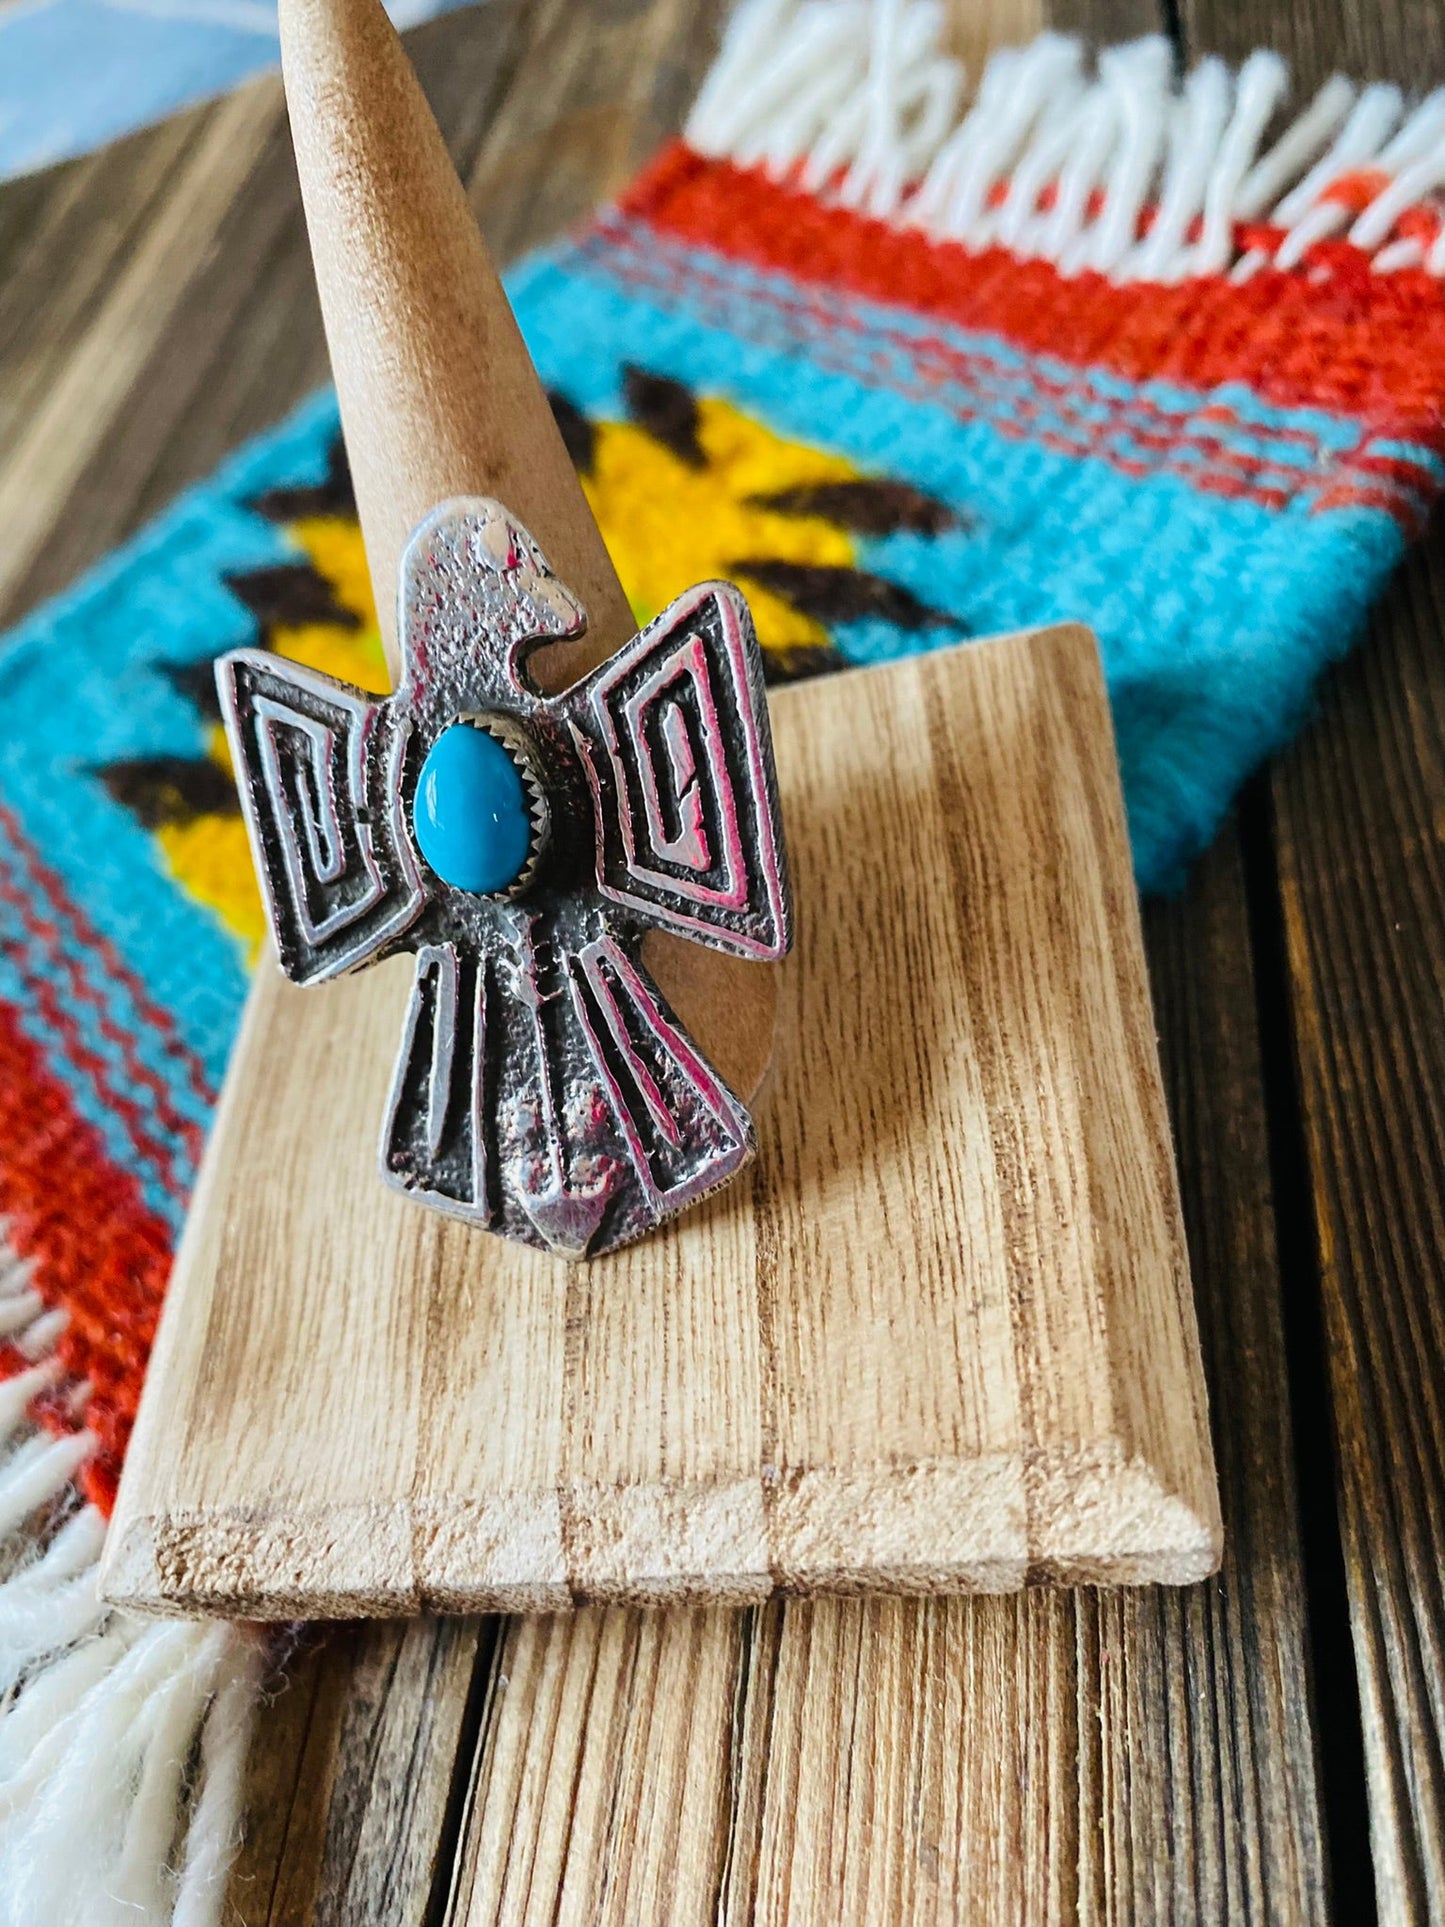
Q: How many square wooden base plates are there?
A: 1